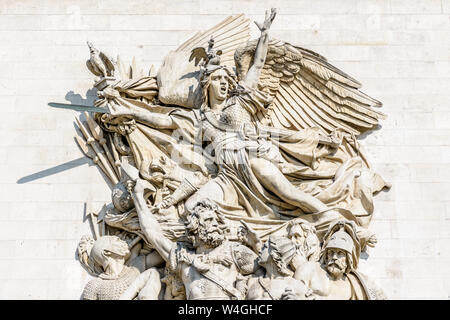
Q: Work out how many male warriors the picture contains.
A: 5